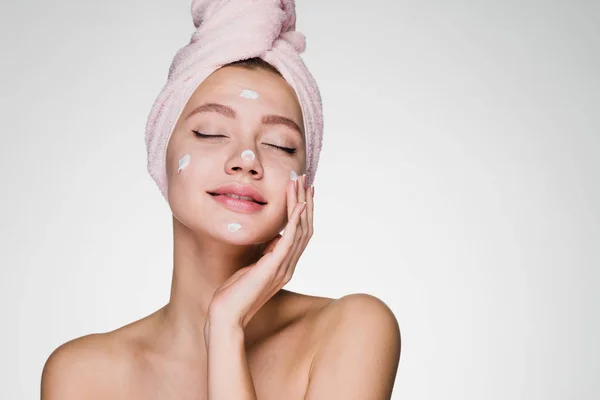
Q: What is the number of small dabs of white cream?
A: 5